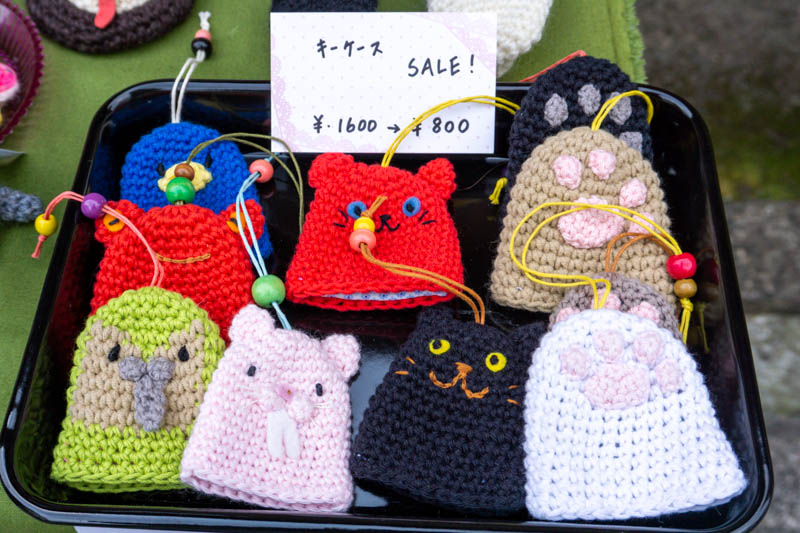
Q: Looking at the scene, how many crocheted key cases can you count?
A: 10